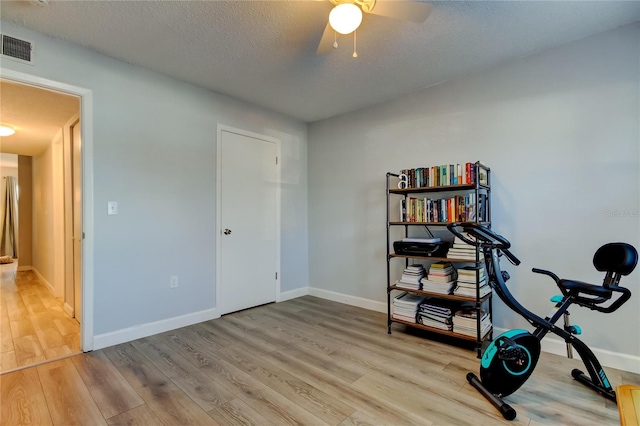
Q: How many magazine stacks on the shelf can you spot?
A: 7